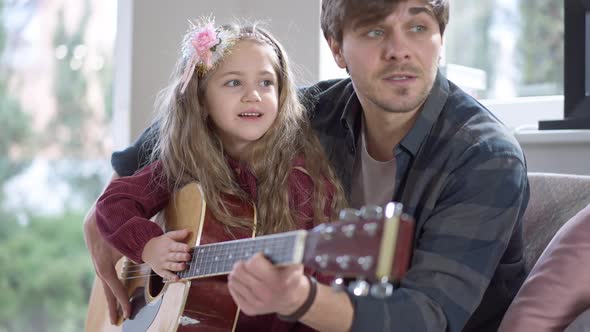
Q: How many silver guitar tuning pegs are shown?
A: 6